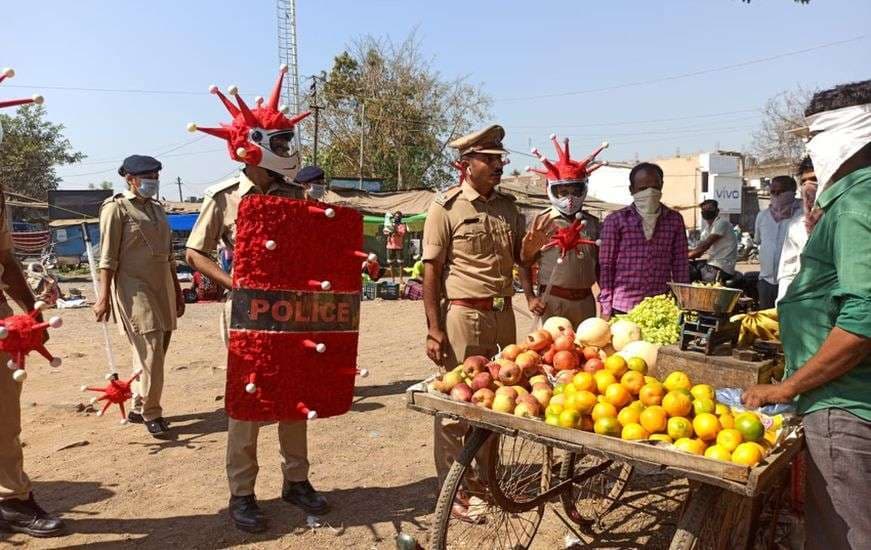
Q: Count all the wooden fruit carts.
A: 1